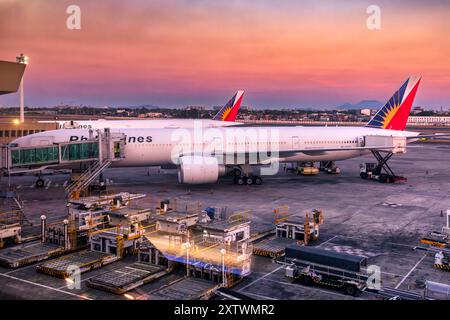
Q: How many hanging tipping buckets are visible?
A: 0